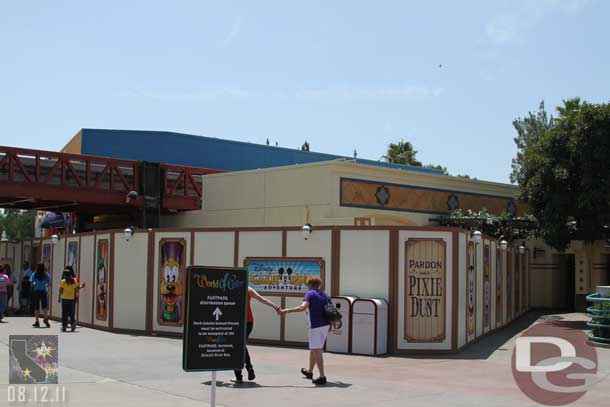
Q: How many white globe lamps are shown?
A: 6